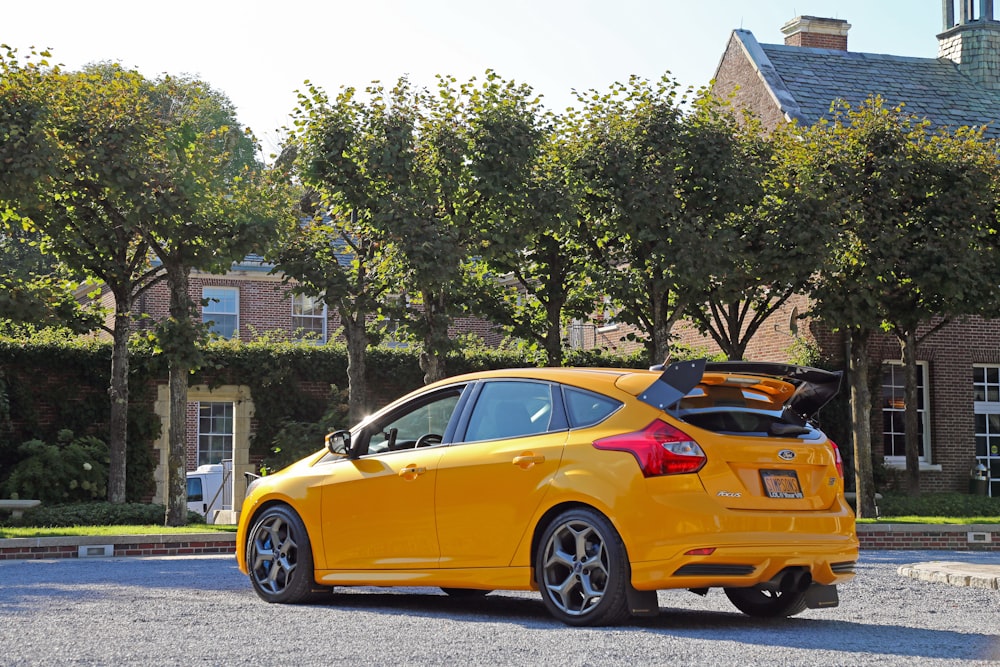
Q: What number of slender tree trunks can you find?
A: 9